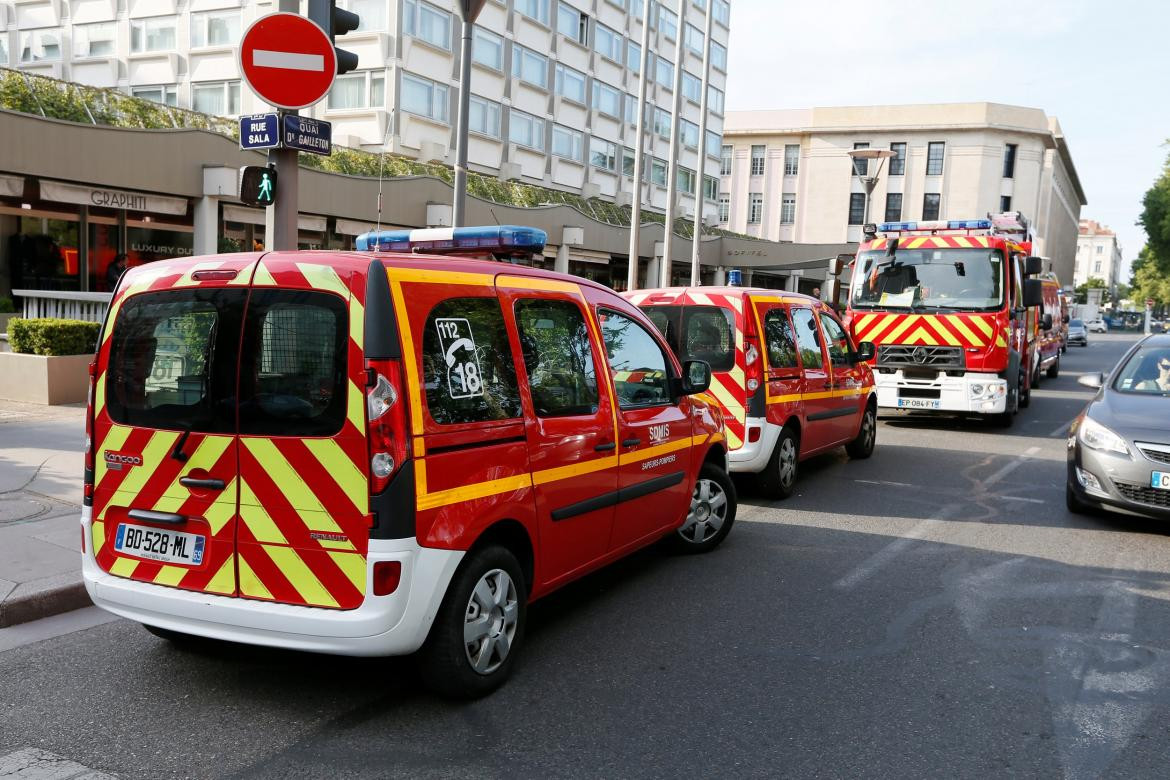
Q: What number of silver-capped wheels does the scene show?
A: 4